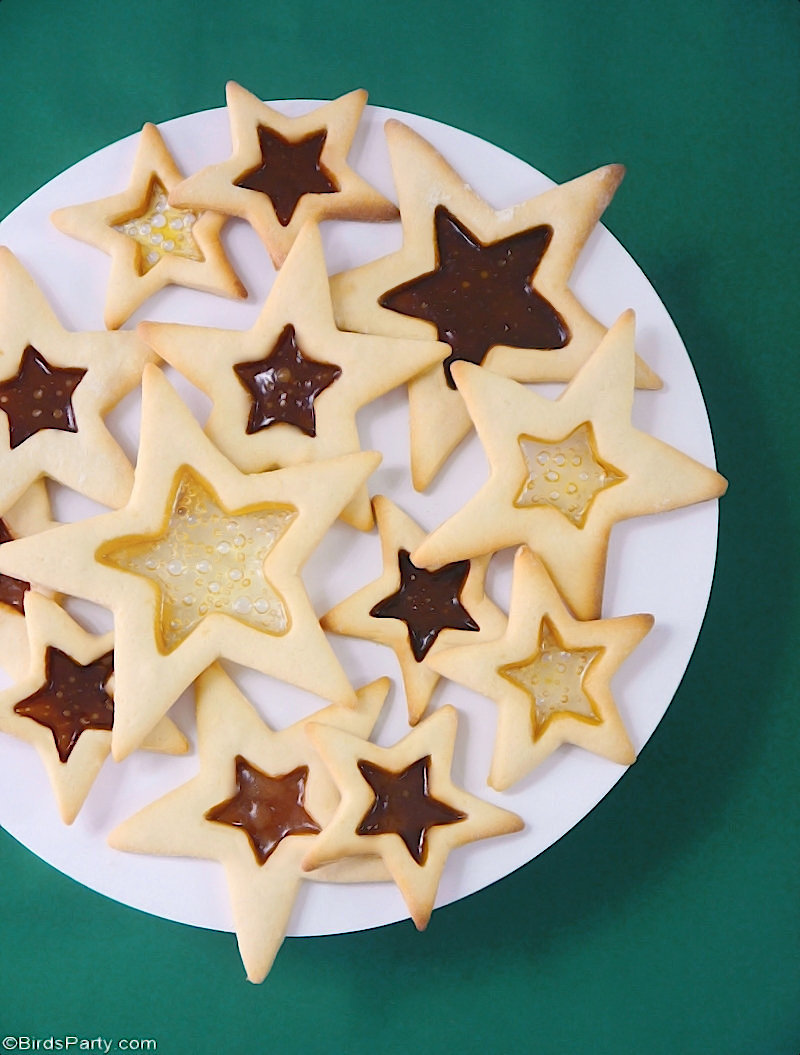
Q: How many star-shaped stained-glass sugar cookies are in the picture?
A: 13